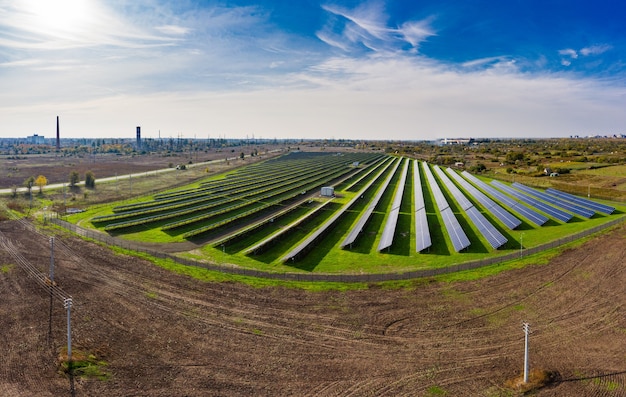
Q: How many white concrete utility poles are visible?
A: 3